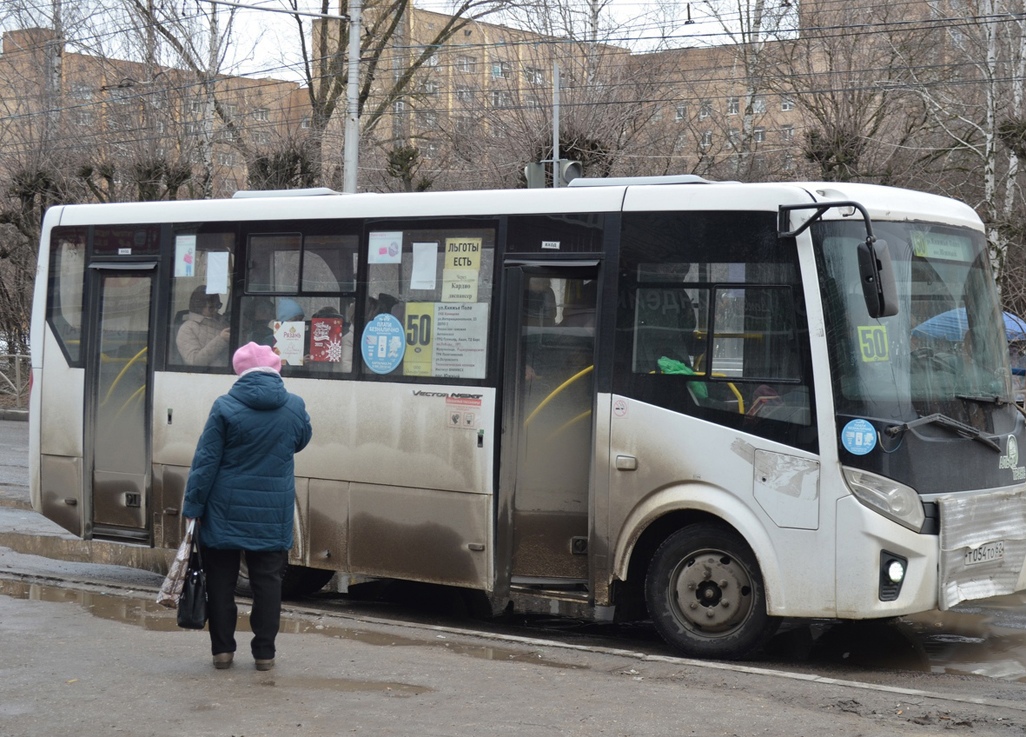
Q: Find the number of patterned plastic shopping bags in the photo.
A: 1